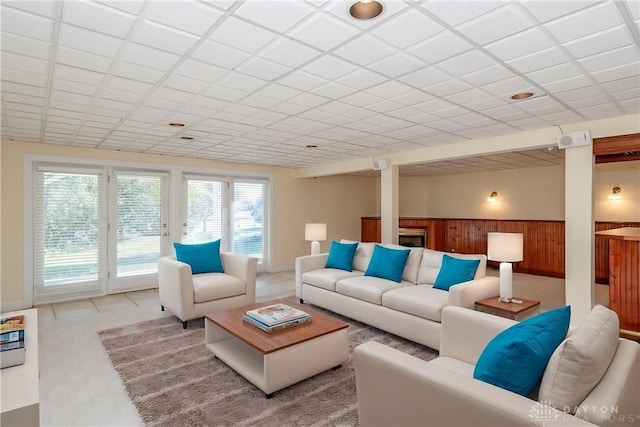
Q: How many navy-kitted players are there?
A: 0